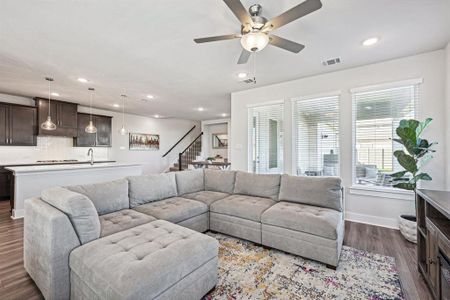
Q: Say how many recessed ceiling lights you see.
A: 9